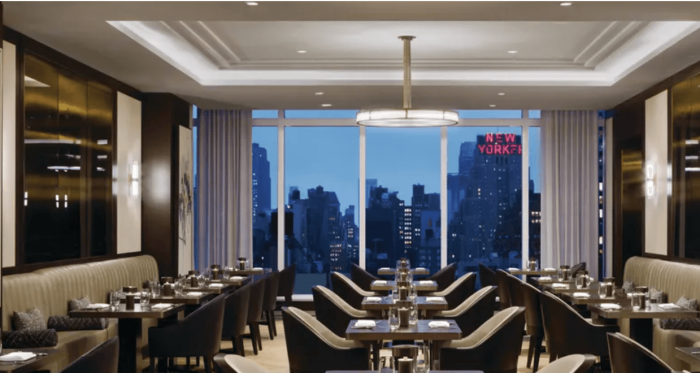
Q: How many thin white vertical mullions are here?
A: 4